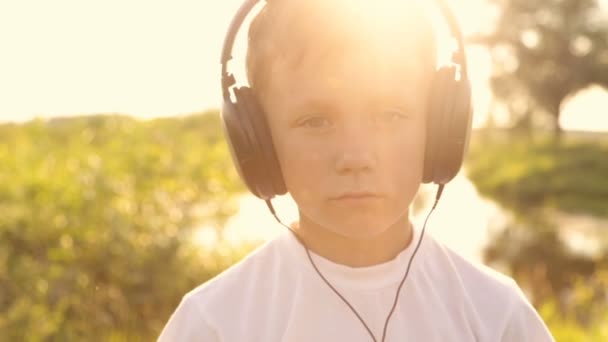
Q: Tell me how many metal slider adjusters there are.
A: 2